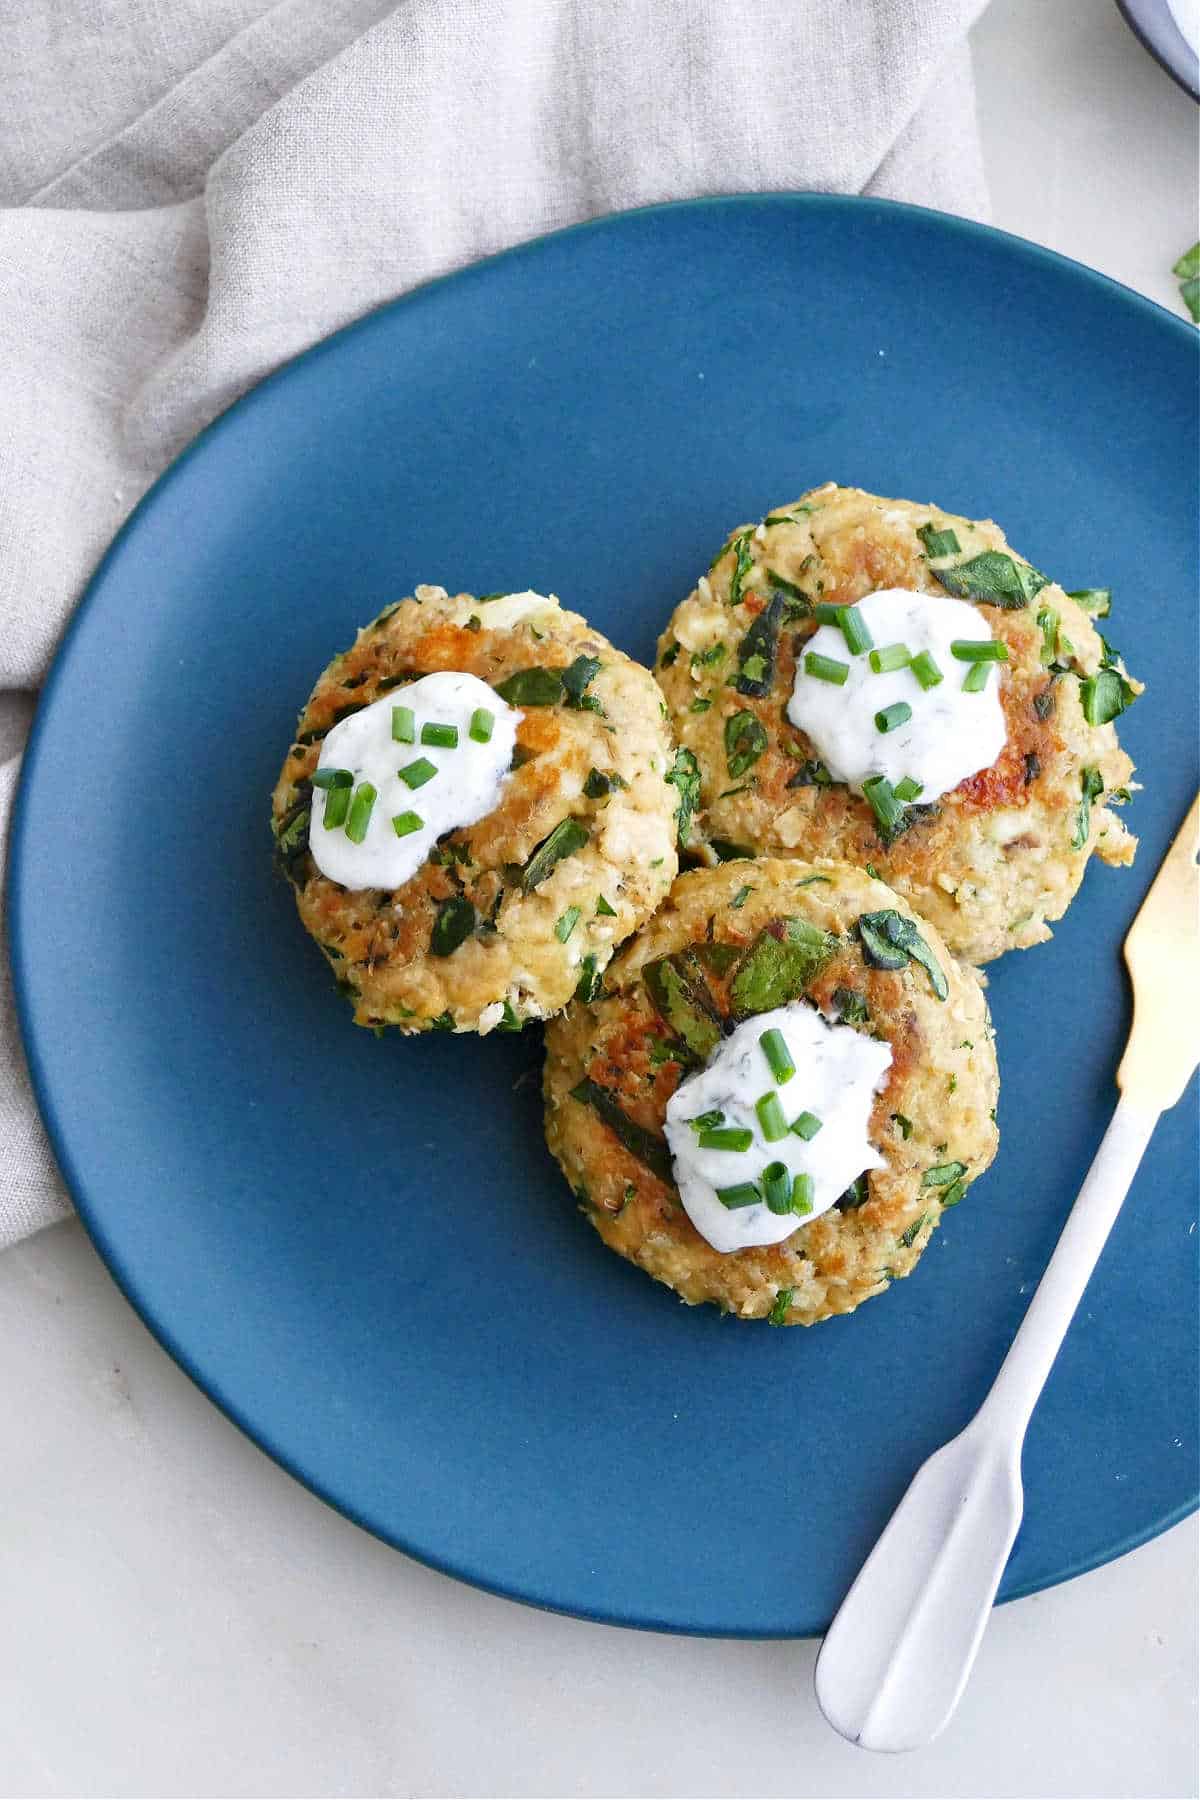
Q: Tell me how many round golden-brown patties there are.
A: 3